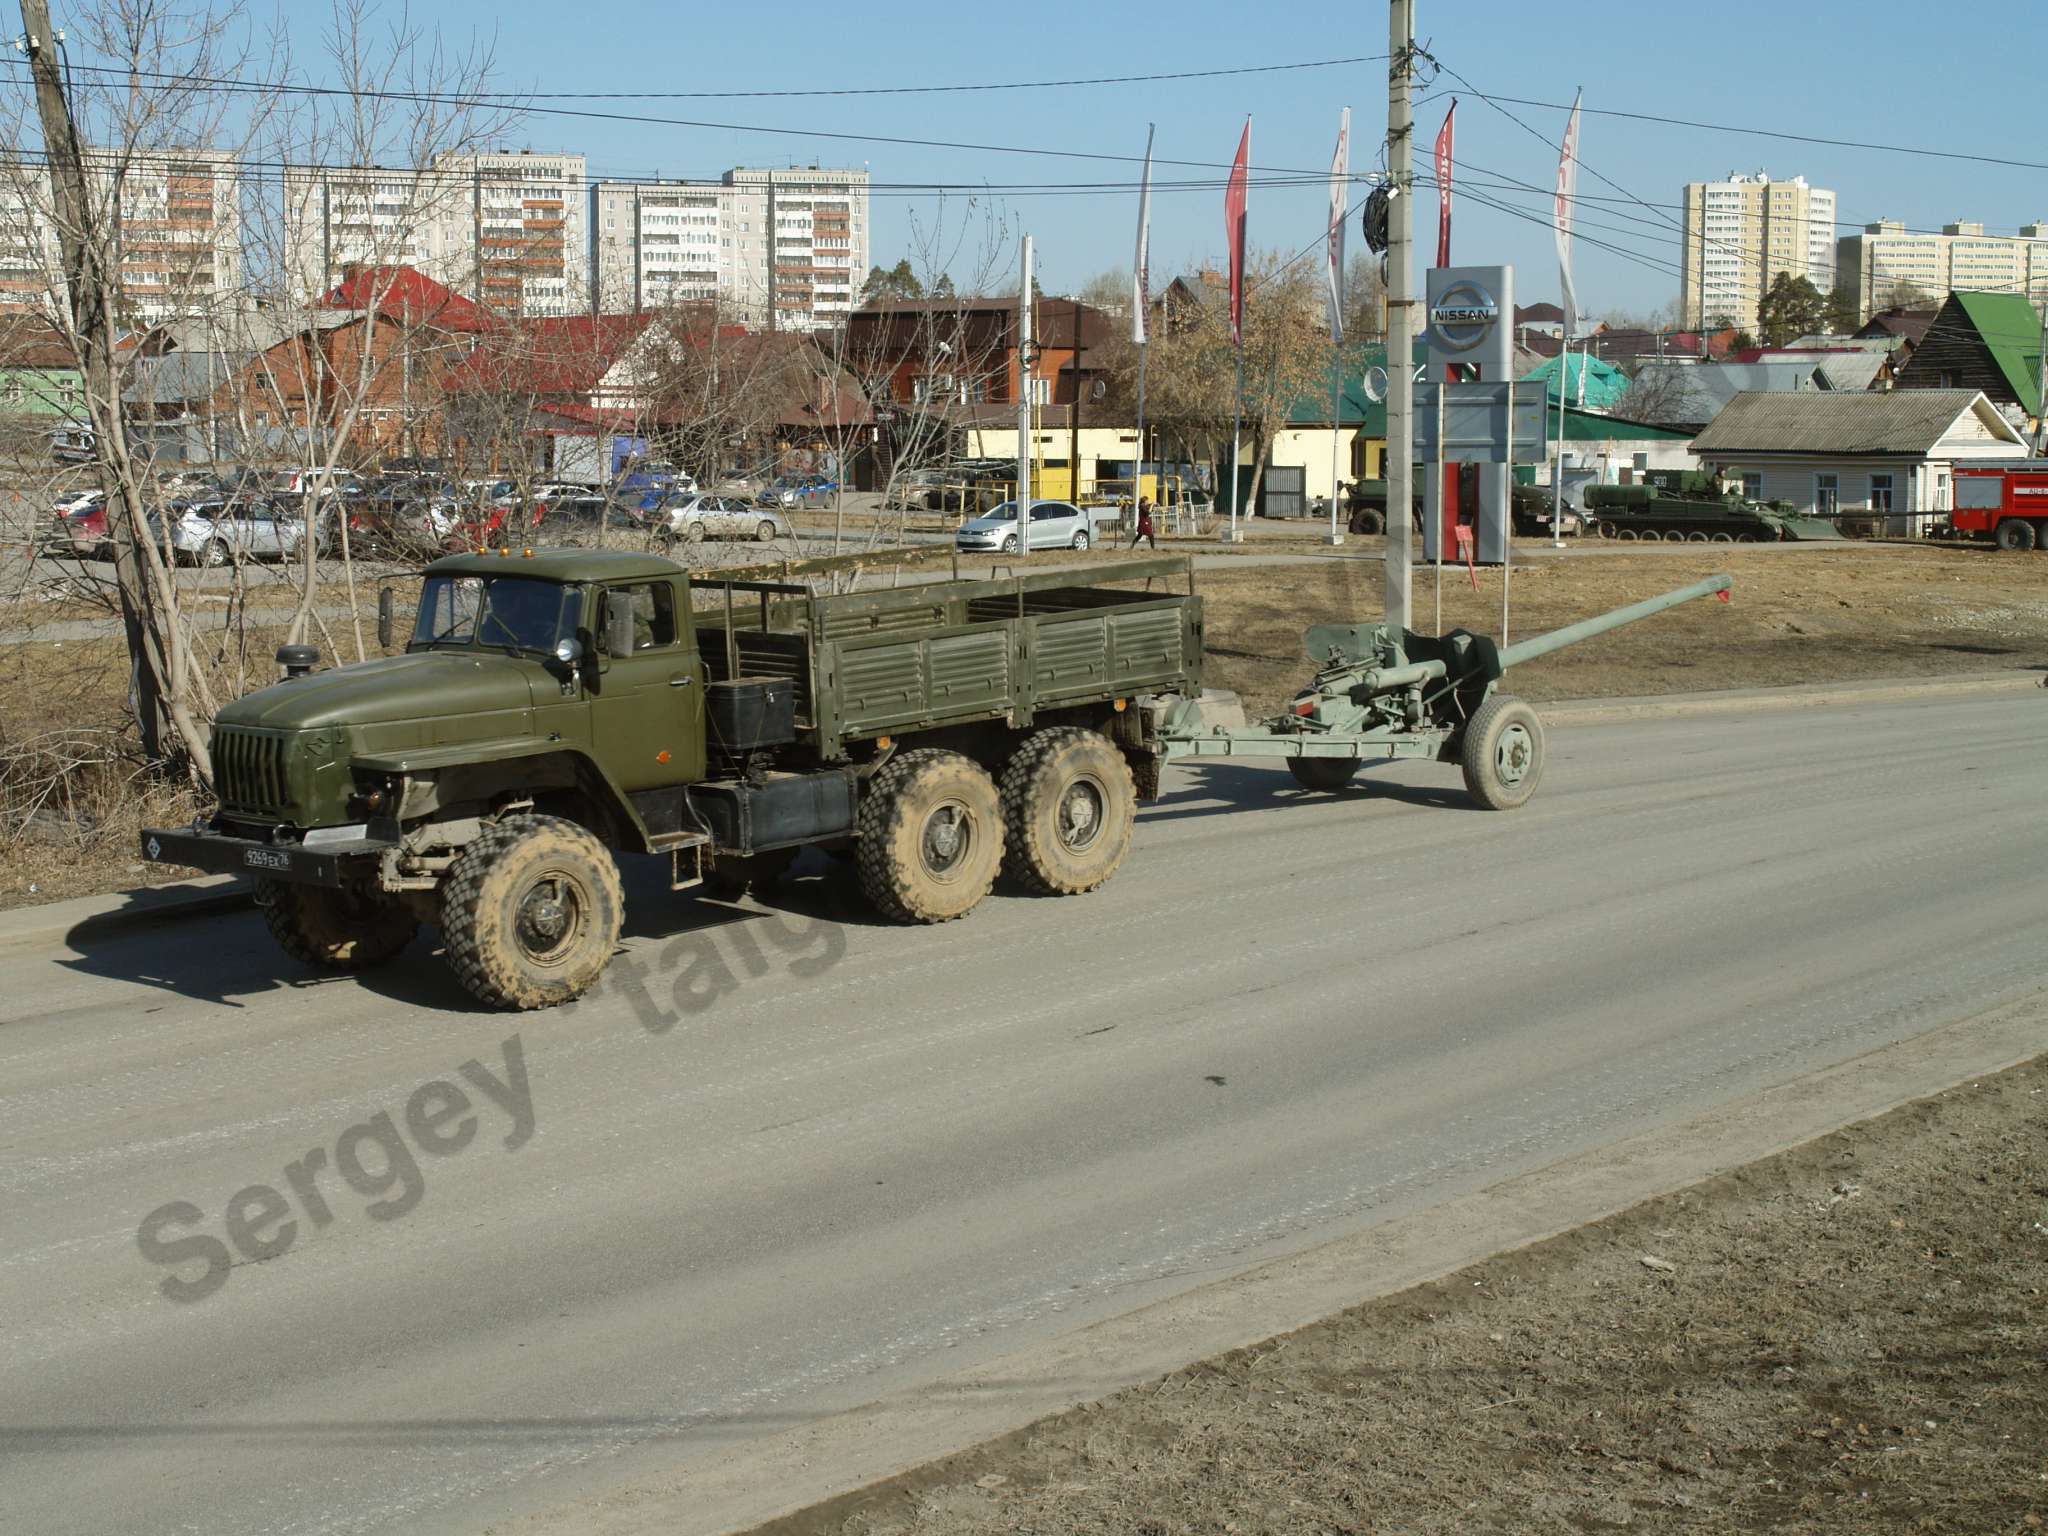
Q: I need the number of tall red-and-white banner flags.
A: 5